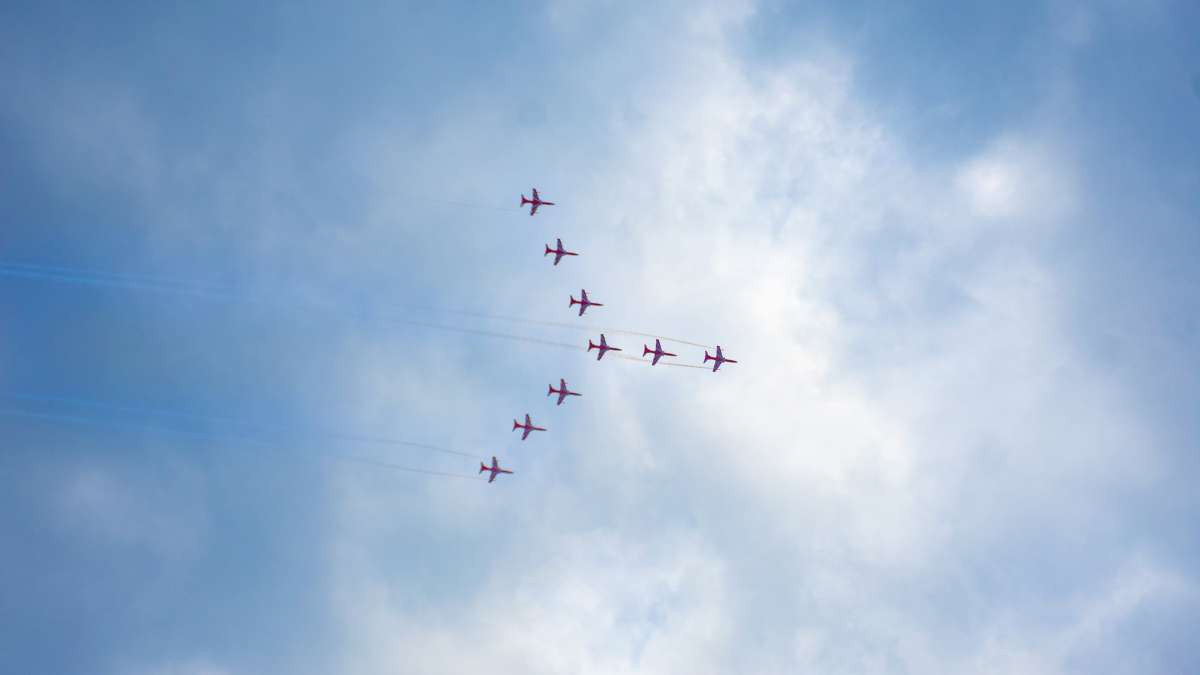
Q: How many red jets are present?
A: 9